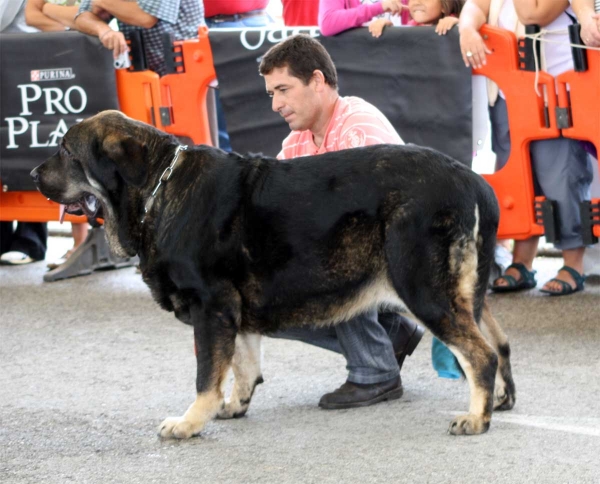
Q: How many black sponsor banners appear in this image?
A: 2